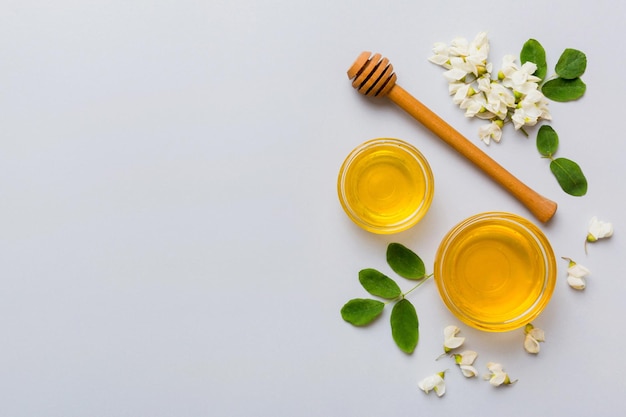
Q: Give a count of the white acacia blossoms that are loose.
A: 7